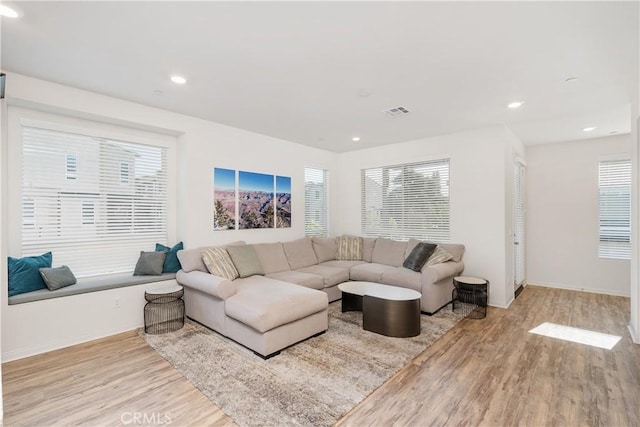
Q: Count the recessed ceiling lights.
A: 5